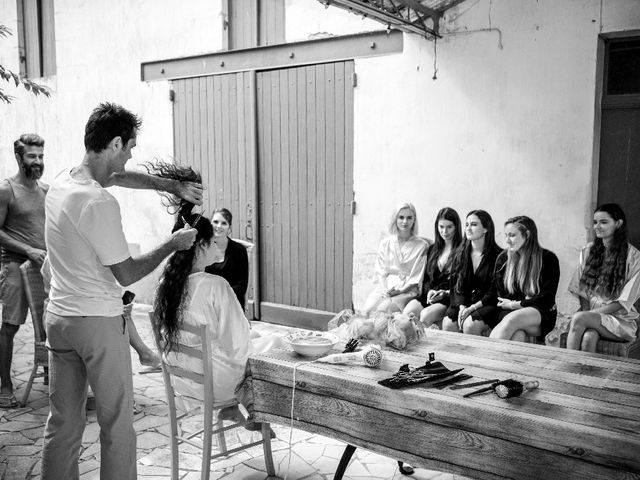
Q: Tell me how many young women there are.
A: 7